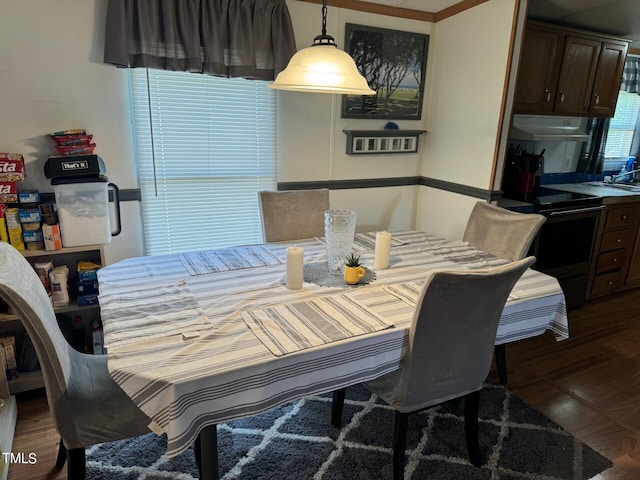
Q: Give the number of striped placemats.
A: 6